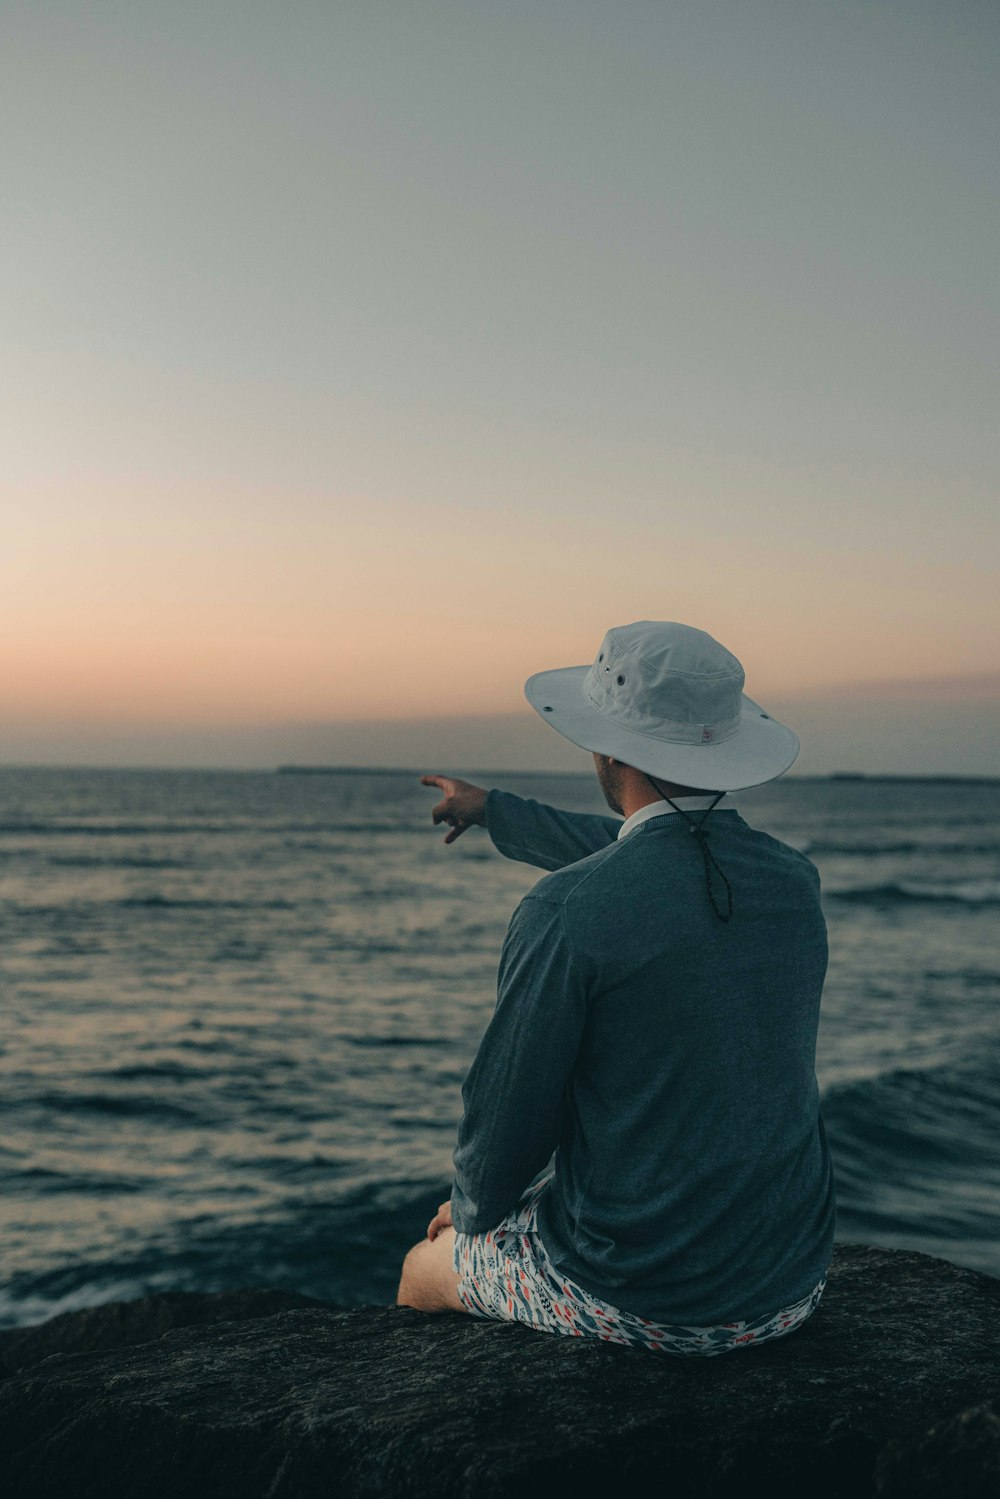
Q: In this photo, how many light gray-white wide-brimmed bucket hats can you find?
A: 1